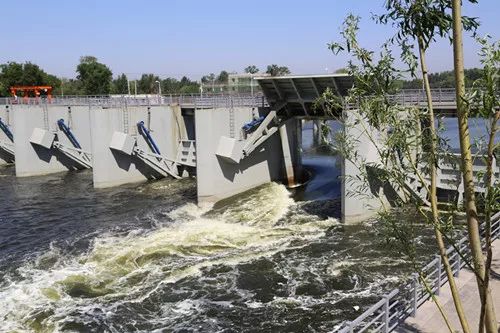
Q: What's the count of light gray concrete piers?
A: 5